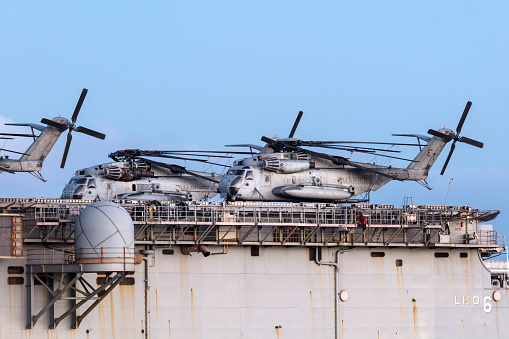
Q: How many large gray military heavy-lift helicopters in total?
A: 3